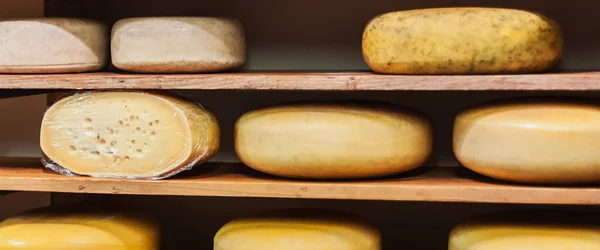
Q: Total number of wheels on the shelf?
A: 9